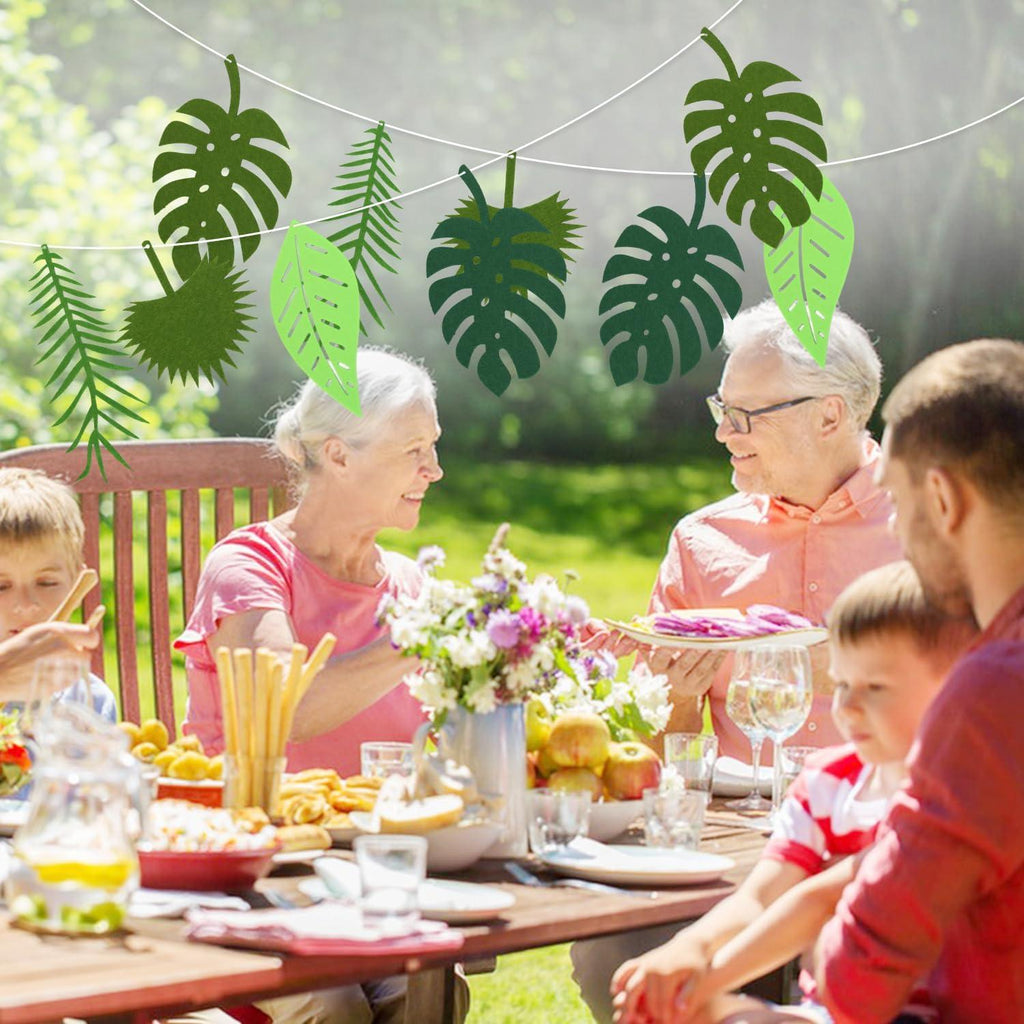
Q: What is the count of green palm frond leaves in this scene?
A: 2